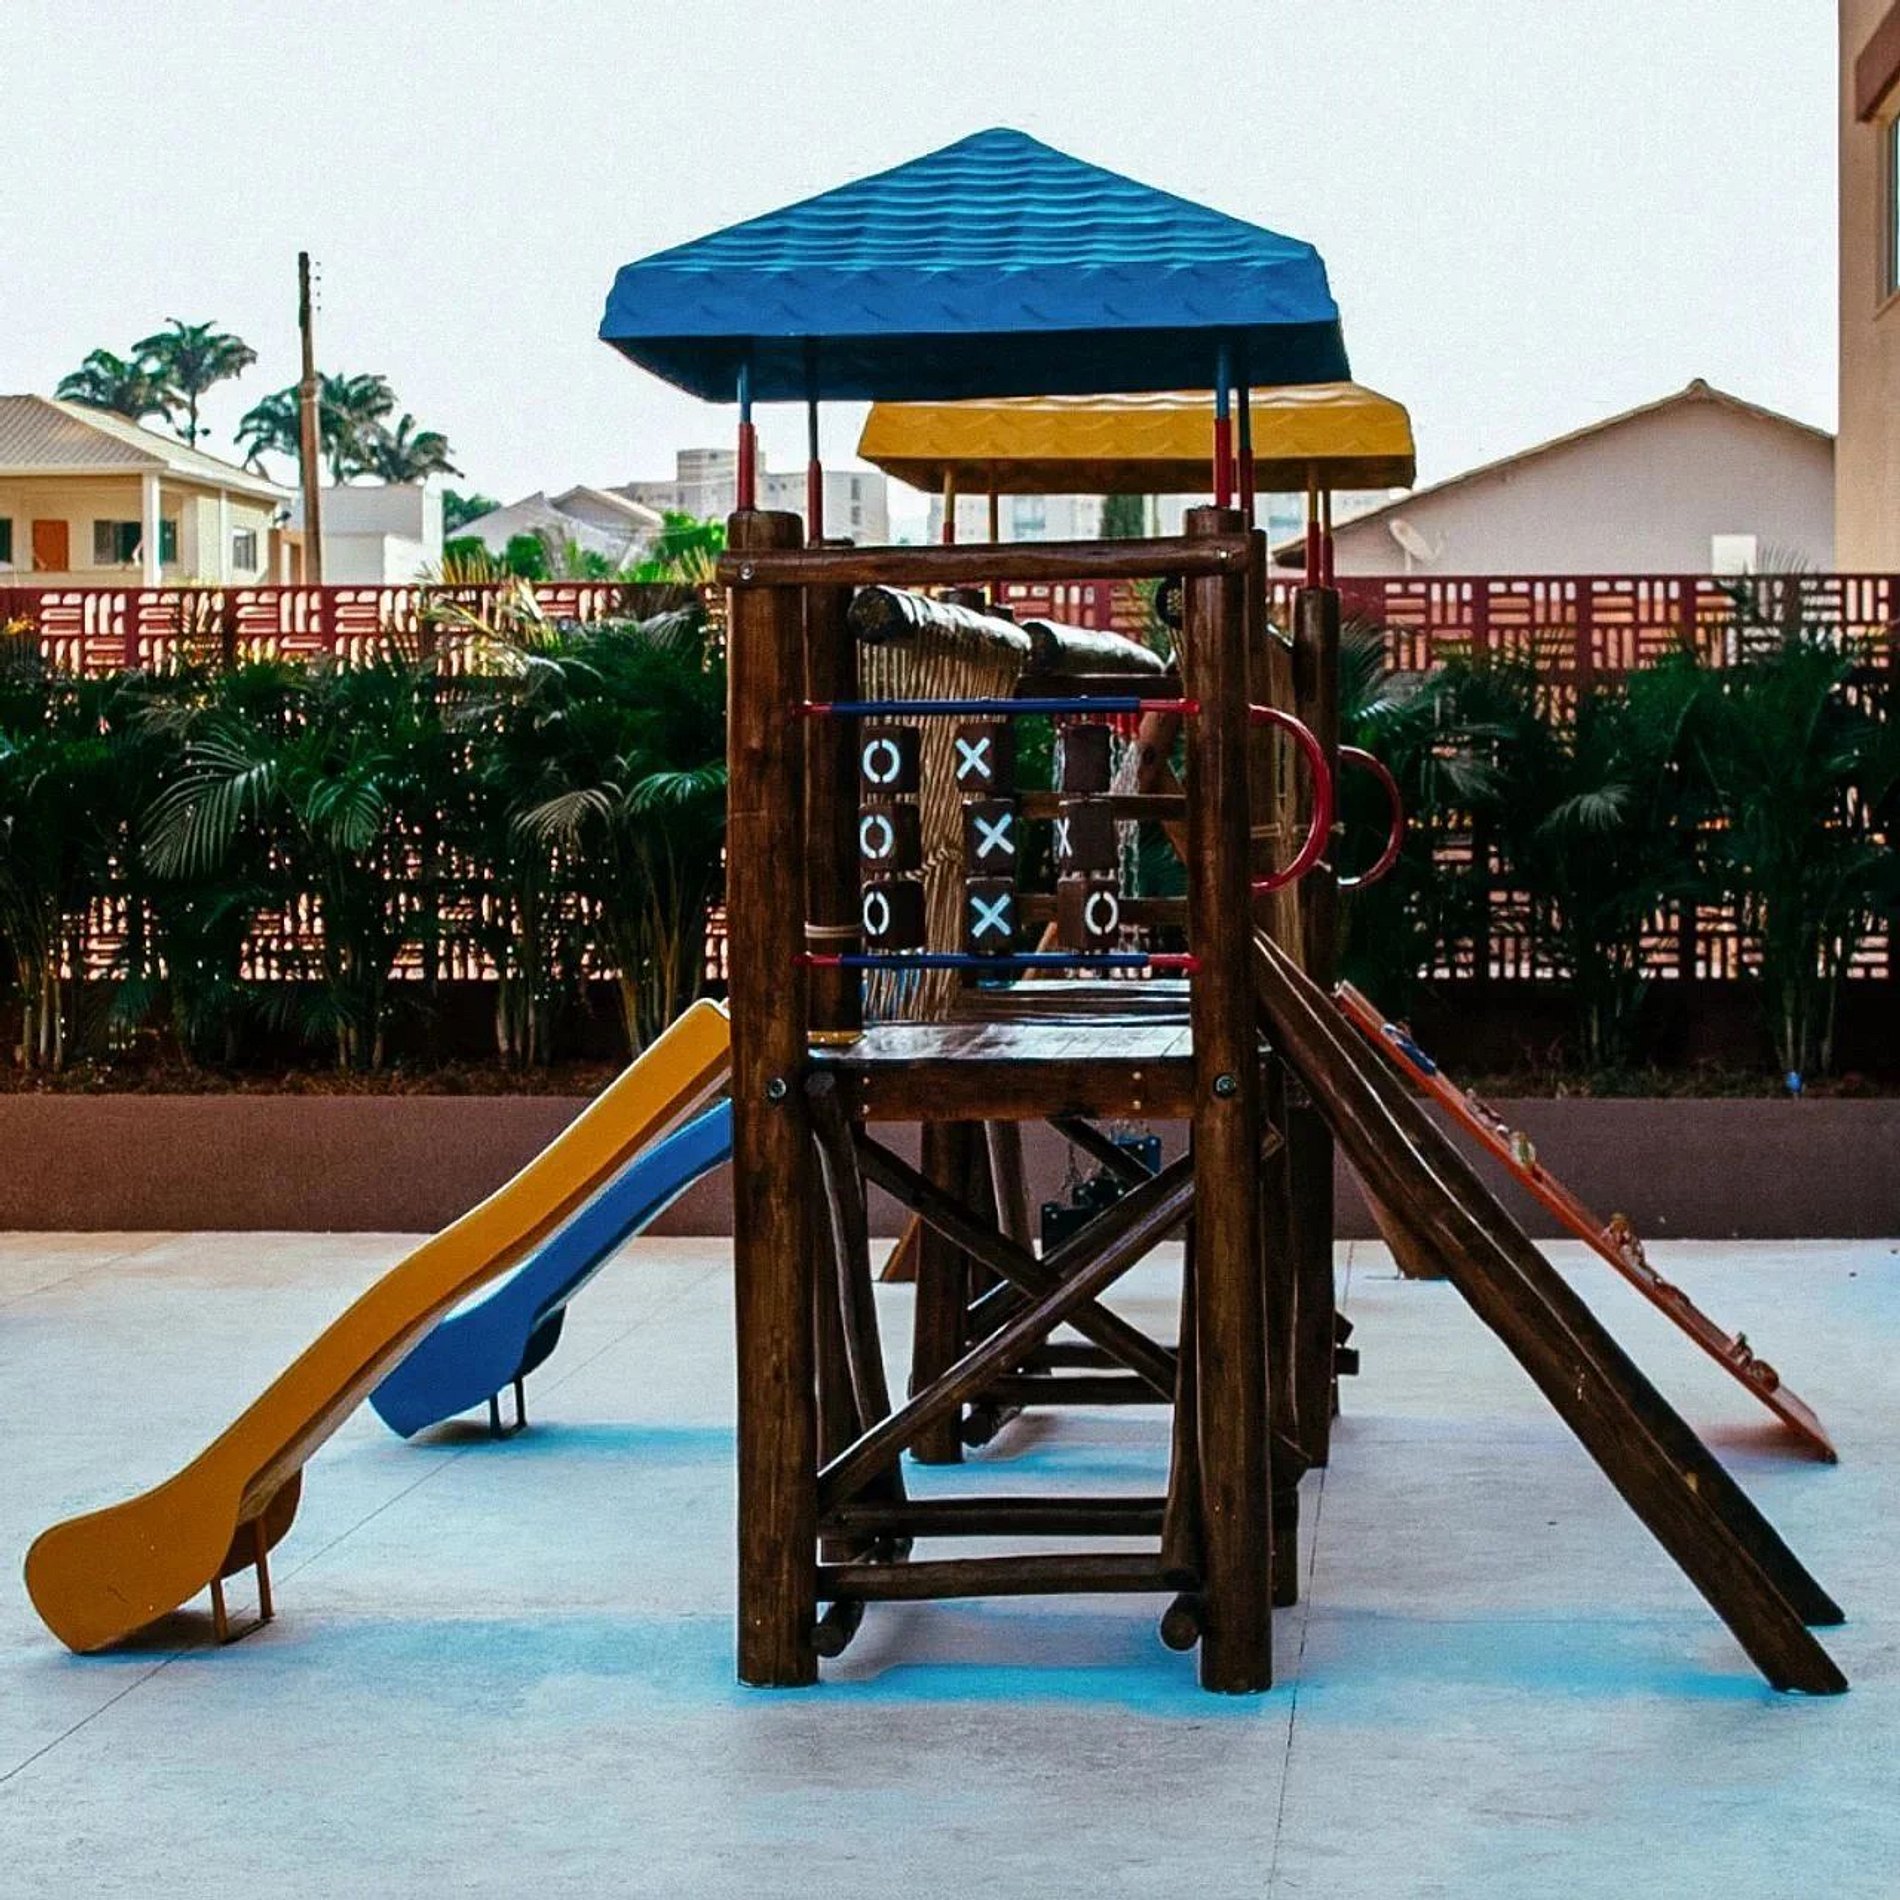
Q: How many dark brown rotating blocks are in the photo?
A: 9